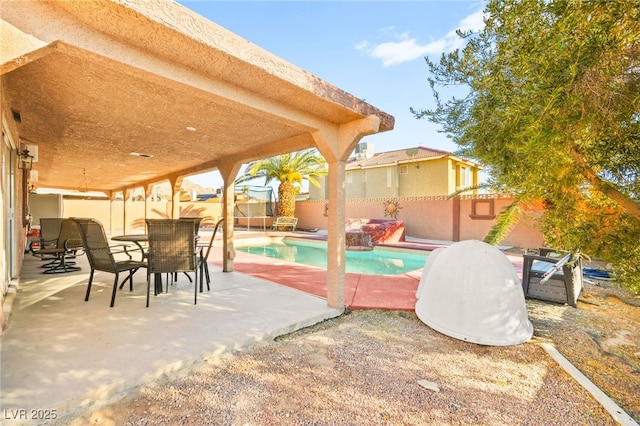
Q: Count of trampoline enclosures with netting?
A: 1